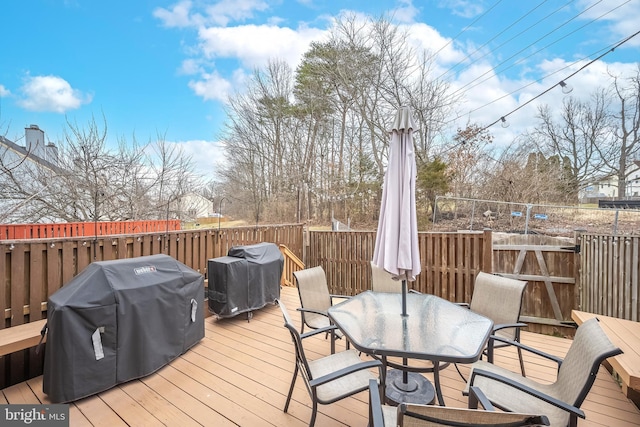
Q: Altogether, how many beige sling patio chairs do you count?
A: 6